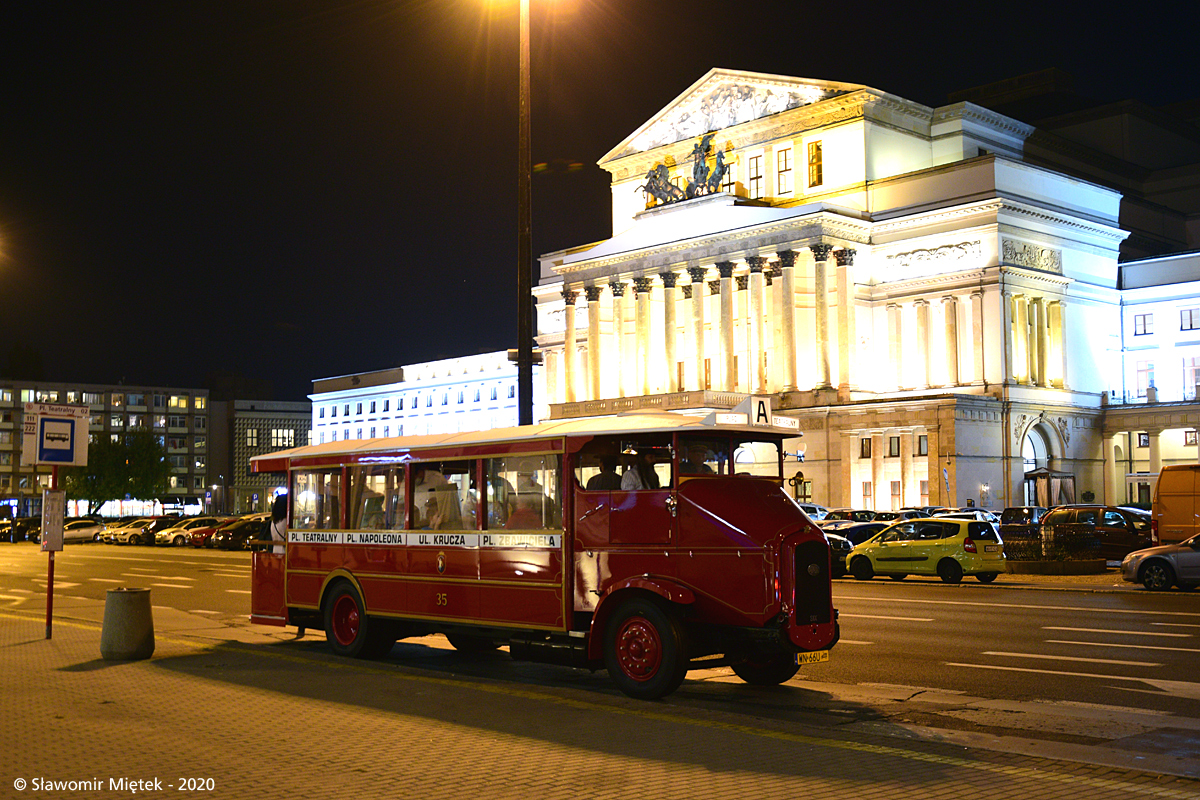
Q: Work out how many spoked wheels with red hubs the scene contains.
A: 2